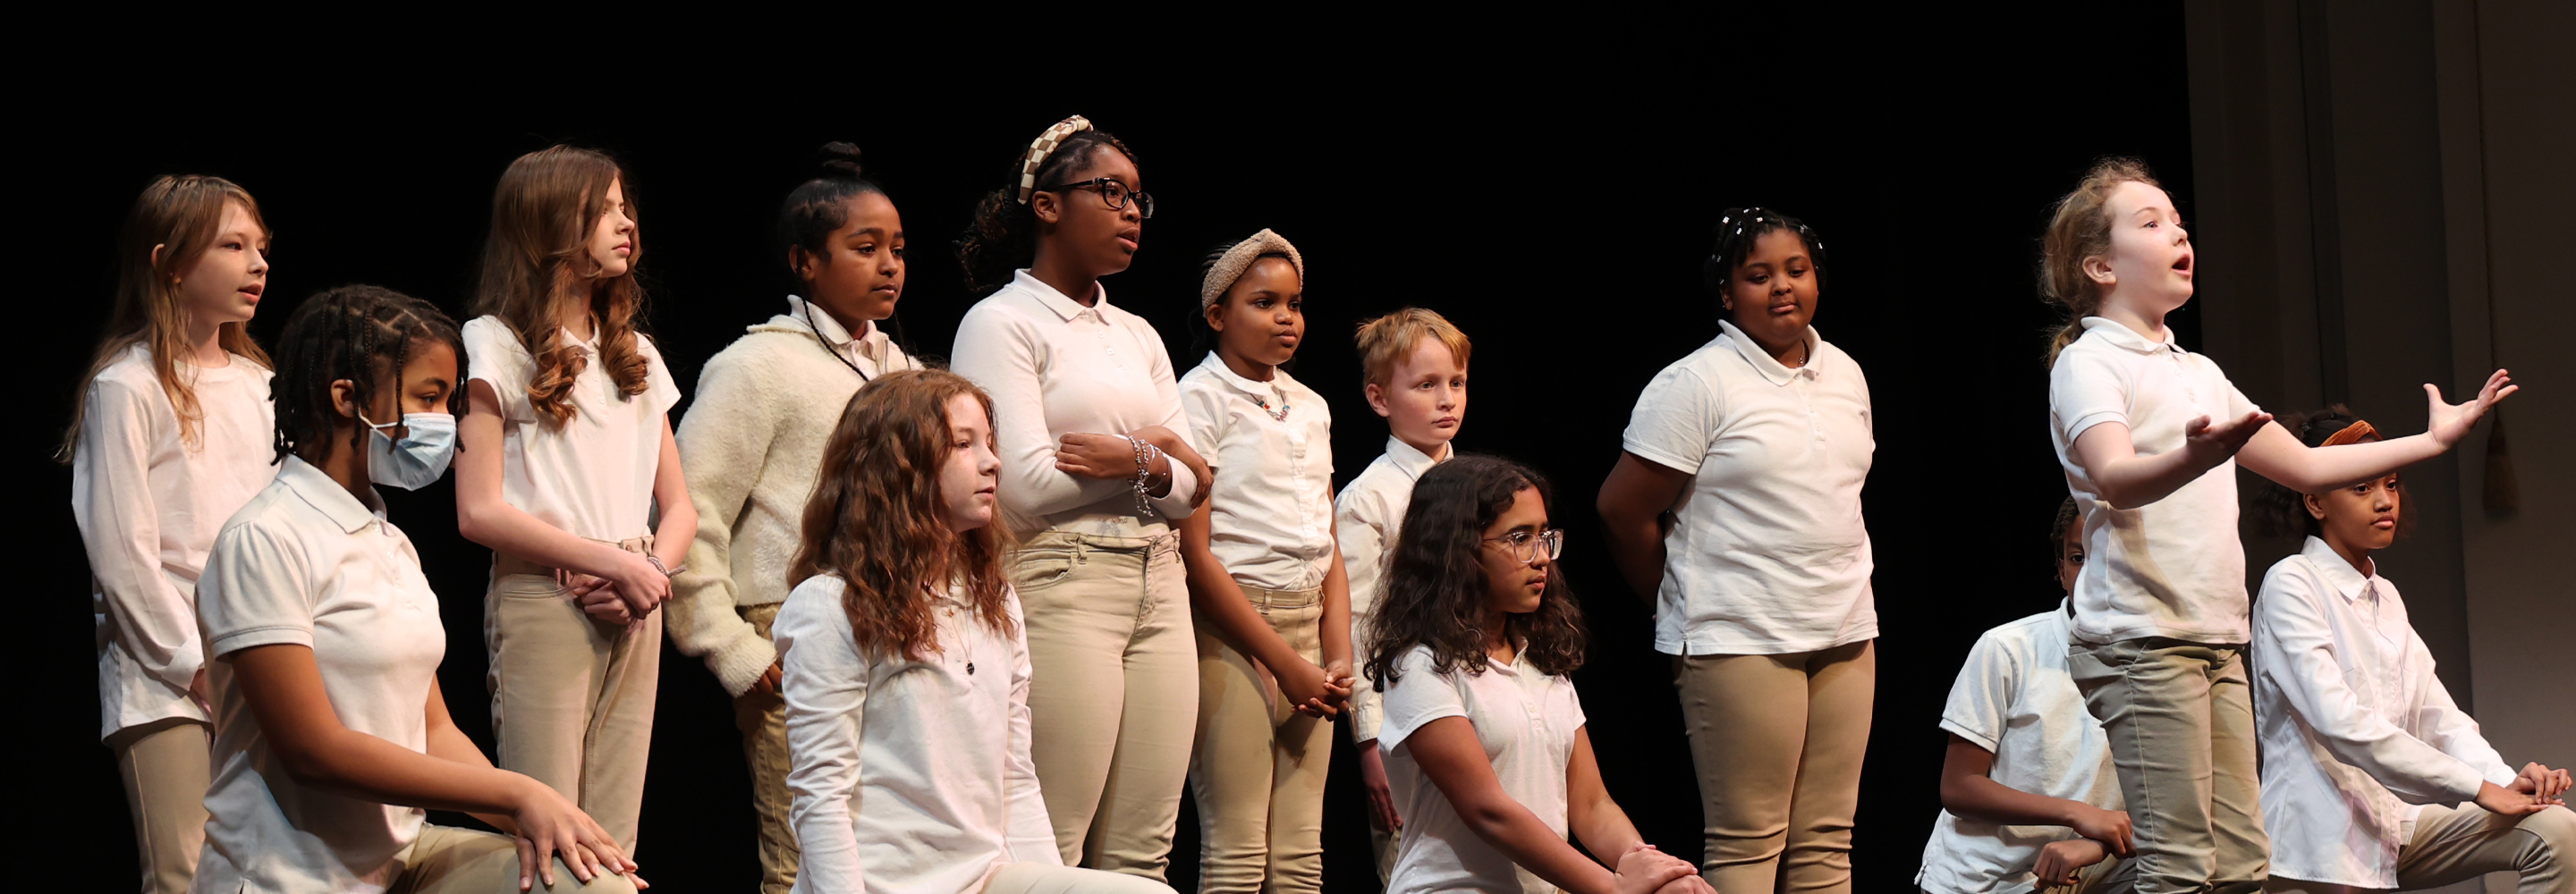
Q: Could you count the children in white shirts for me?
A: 13